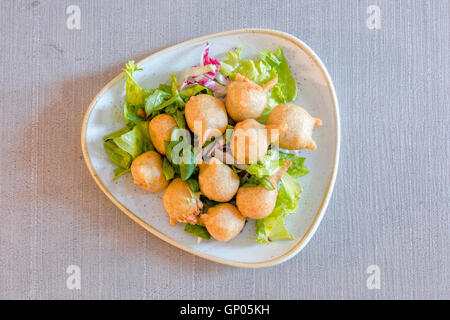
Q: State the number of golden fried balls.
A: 10